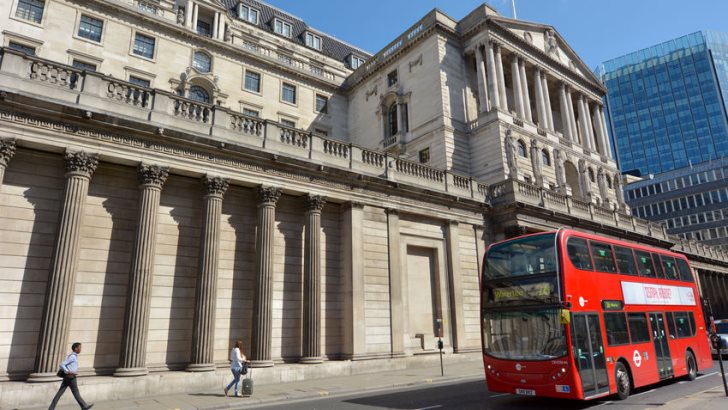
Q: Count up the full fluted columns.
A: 5